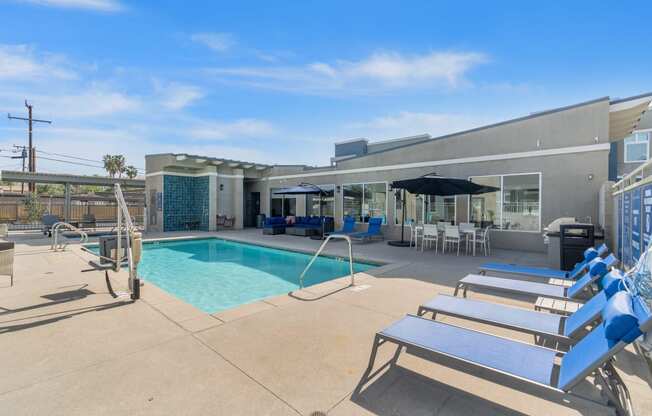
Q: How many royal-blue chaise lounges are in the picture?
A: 6